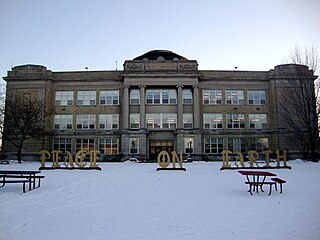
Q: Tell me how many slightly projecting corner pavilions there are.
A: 2